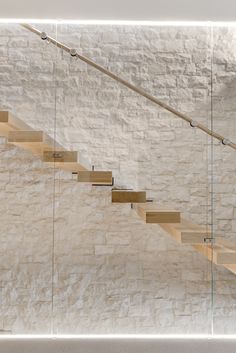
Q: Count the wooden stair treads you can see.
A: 8